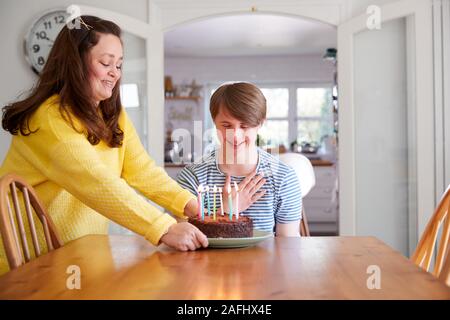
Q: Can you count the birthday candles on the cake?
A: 7